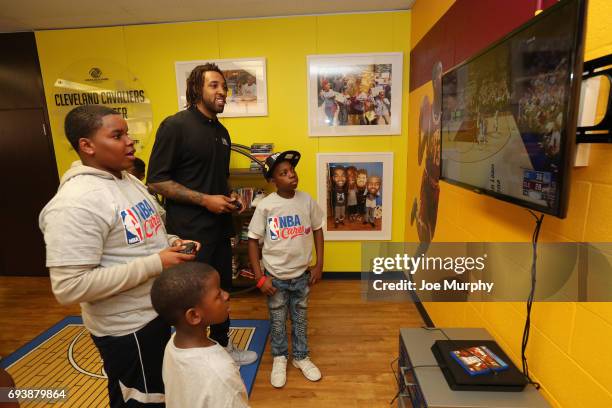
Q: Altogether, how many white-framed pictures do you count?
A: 3